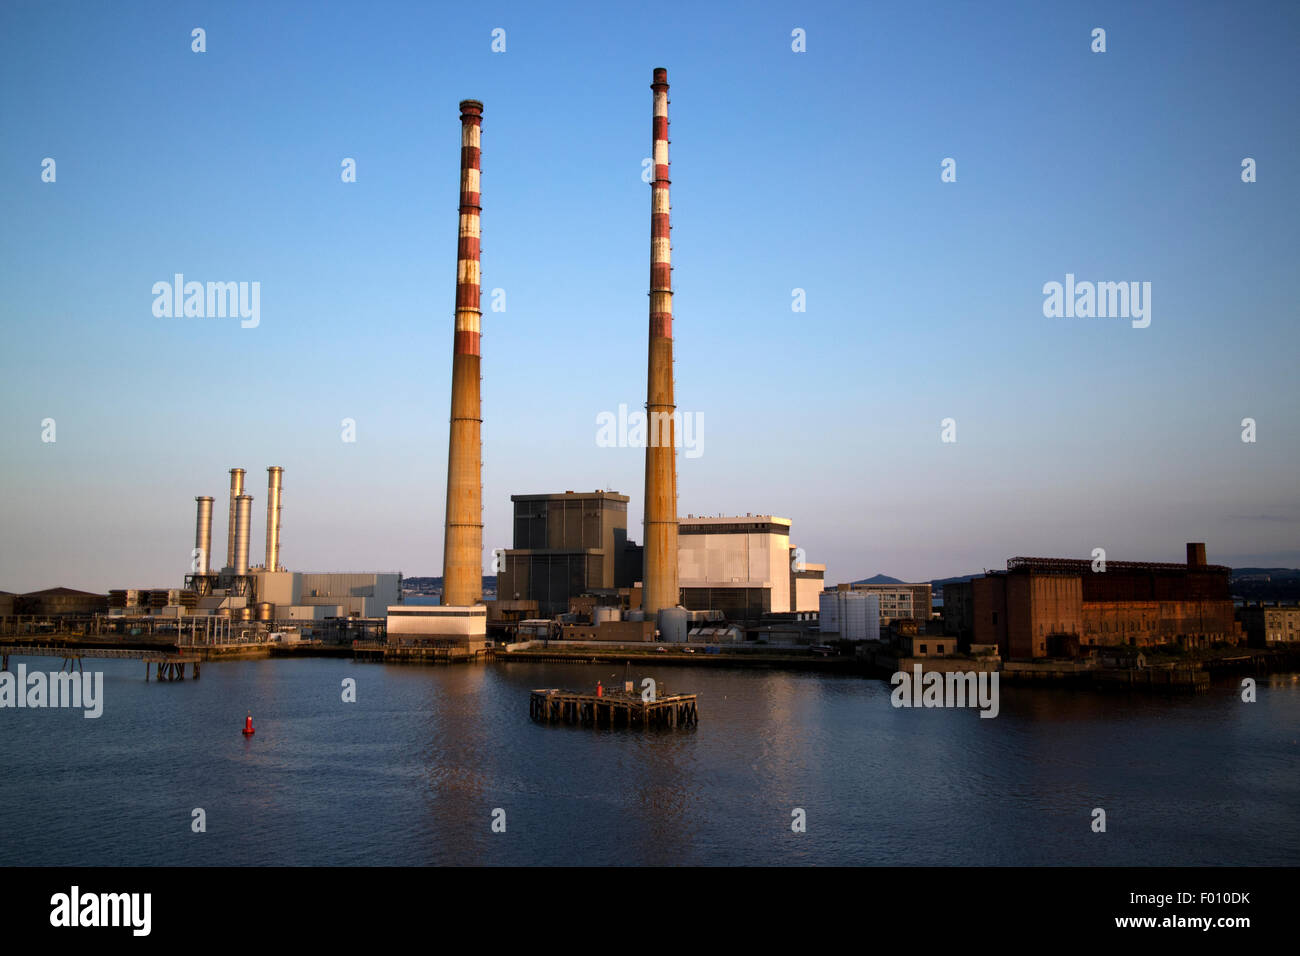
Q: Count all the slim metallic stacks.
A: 4